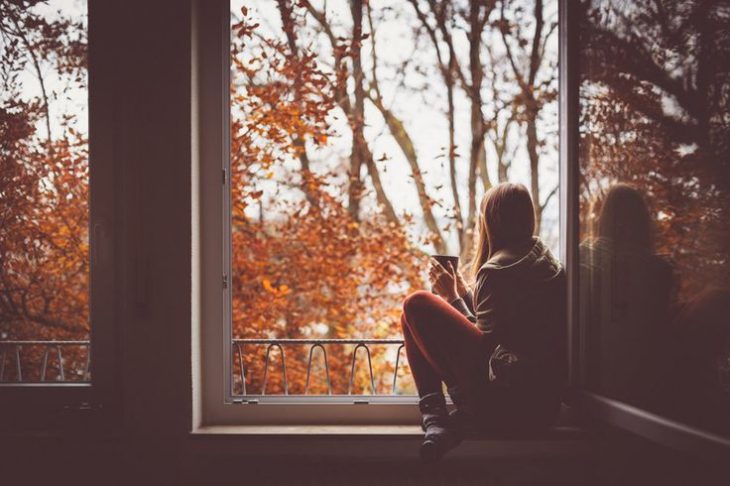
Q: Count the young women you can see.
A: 1